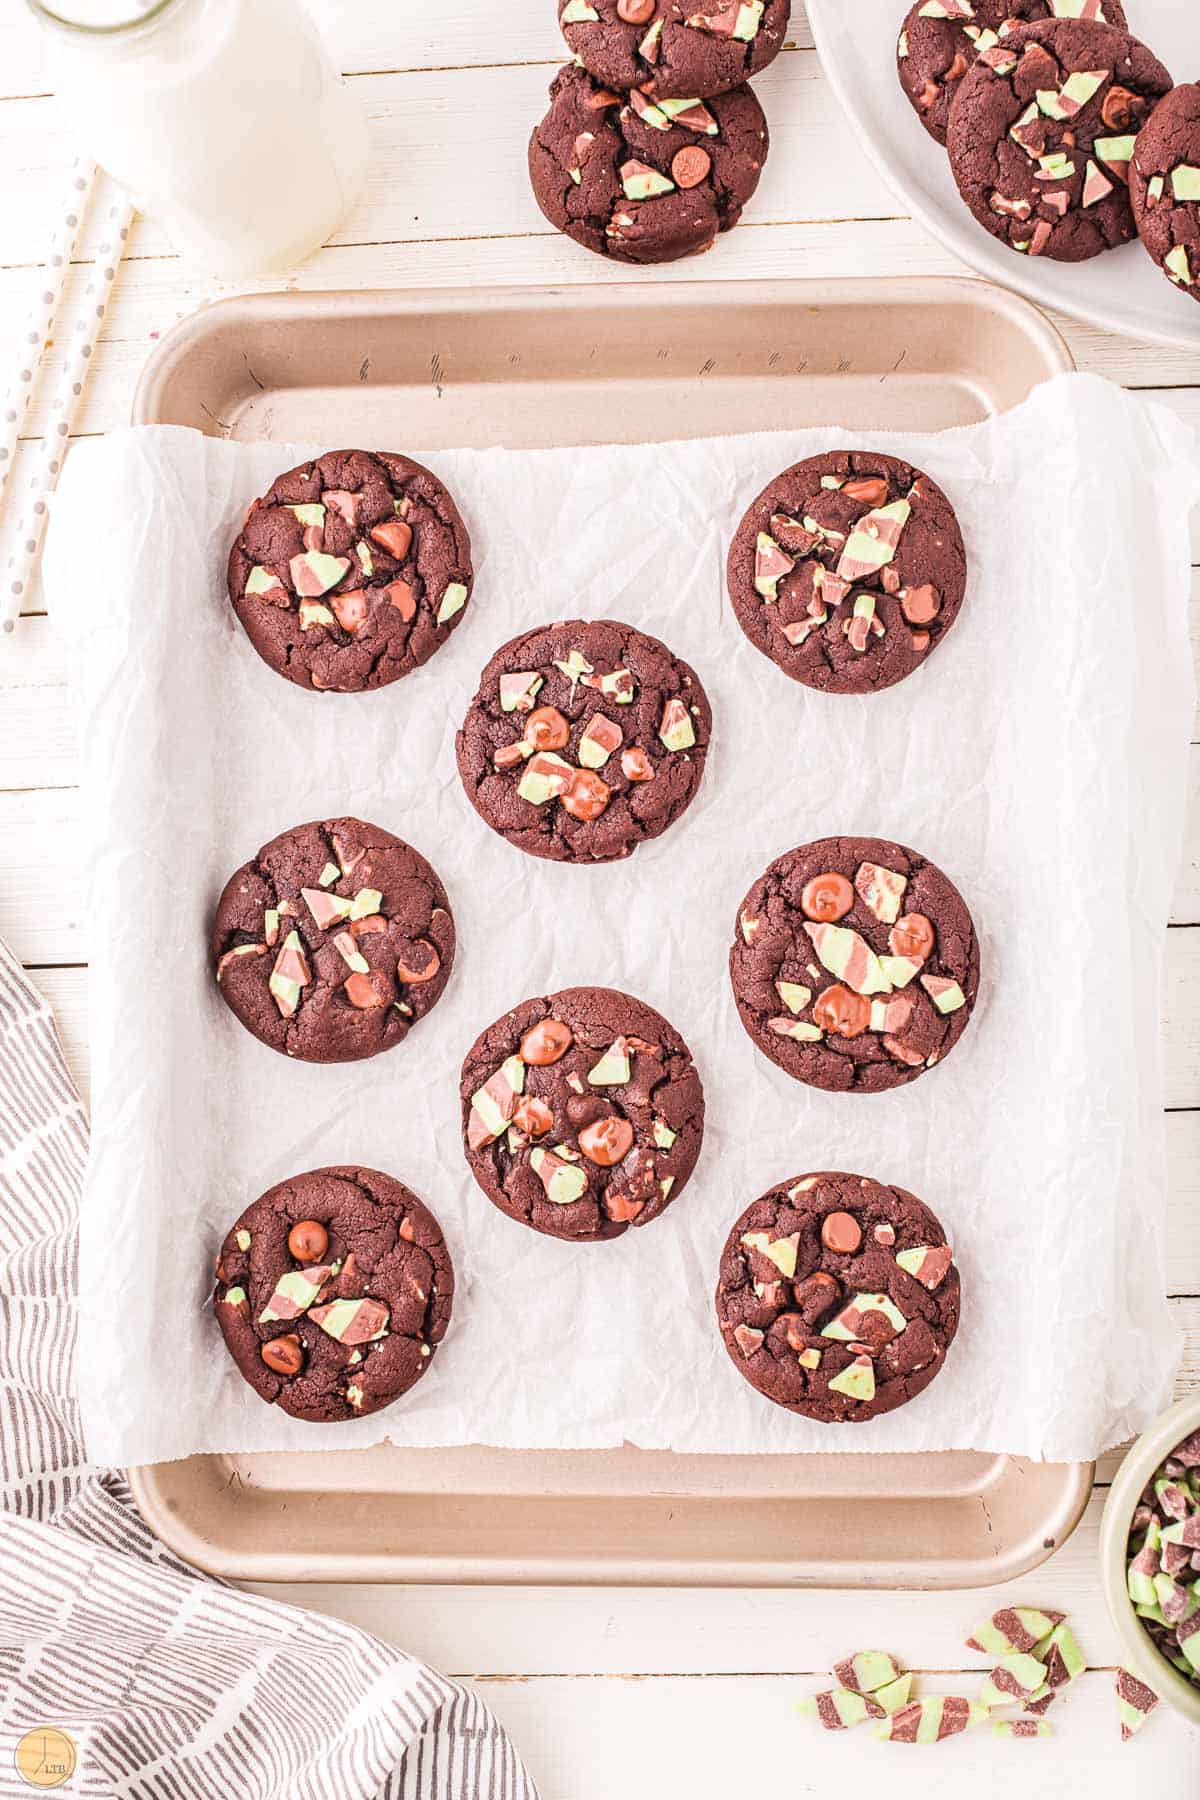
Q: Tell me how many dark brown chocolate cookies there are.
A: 13